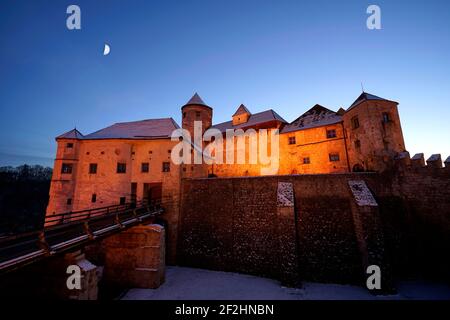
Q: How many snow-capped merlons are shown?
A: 4